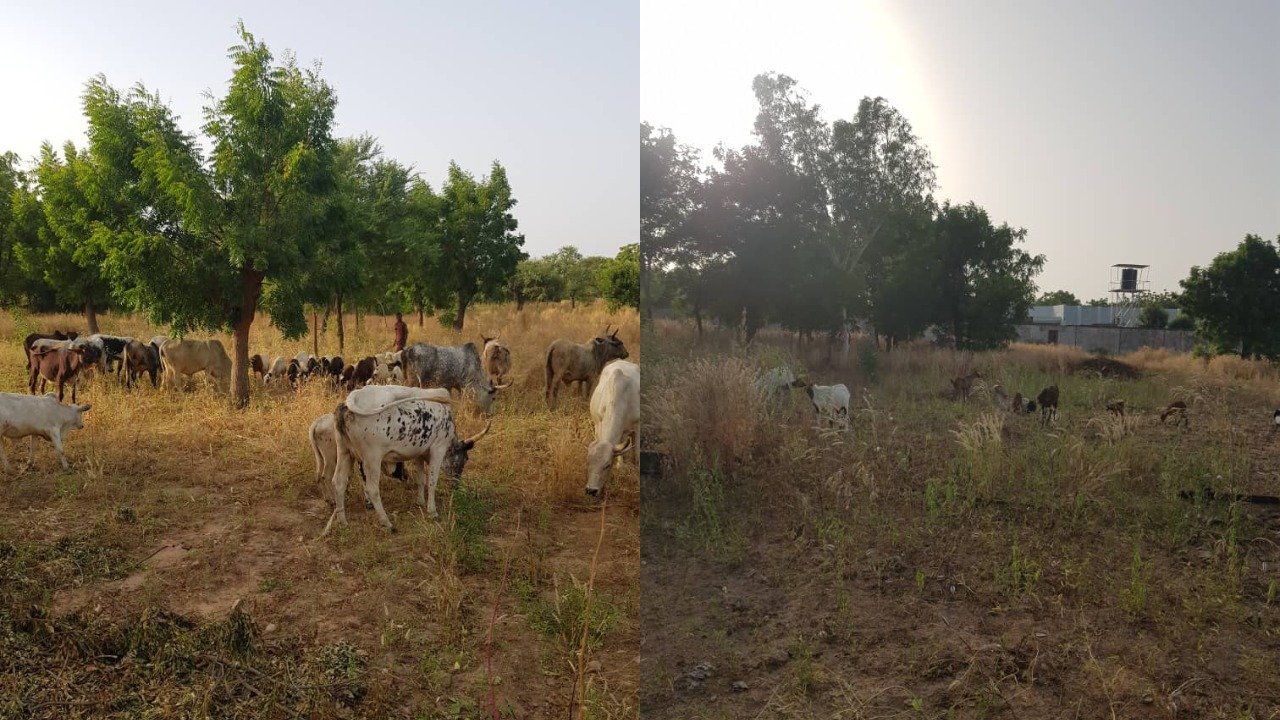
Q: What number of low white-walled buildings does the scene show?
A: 1